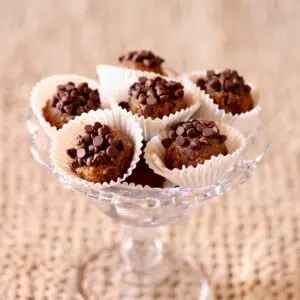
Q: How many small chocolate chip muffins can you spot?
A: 6